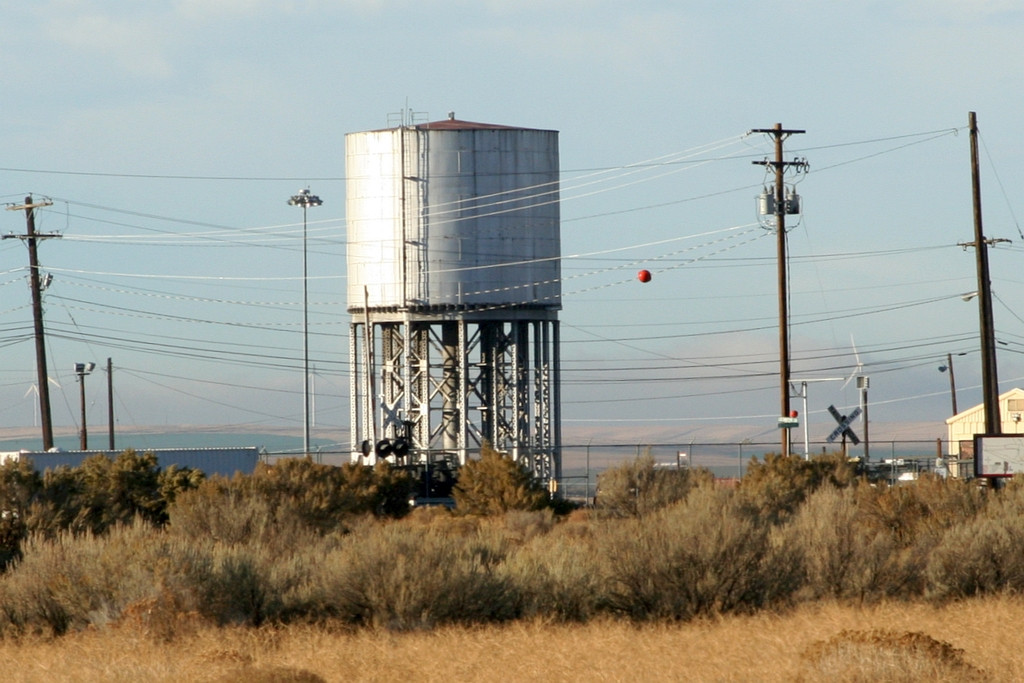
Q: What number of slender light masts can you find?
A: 1